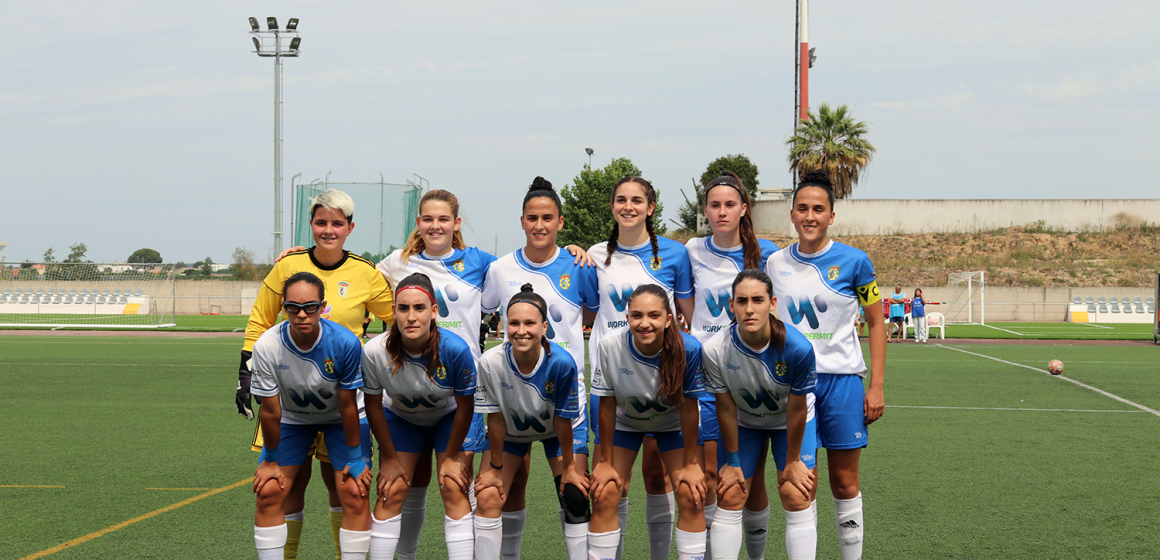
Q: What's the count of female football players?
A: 11